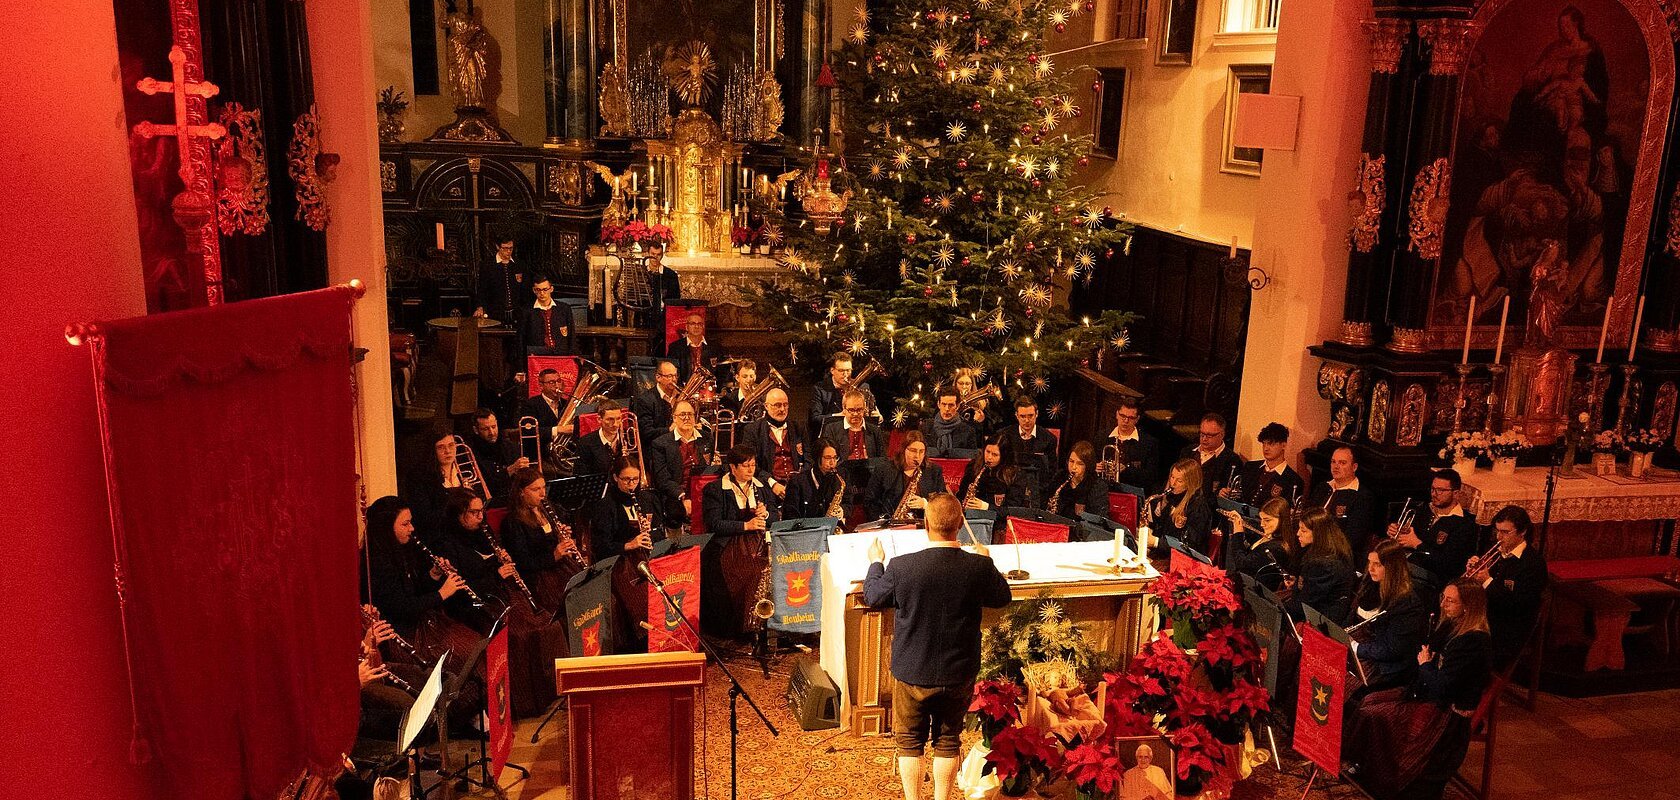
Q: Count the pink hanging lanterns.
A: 1